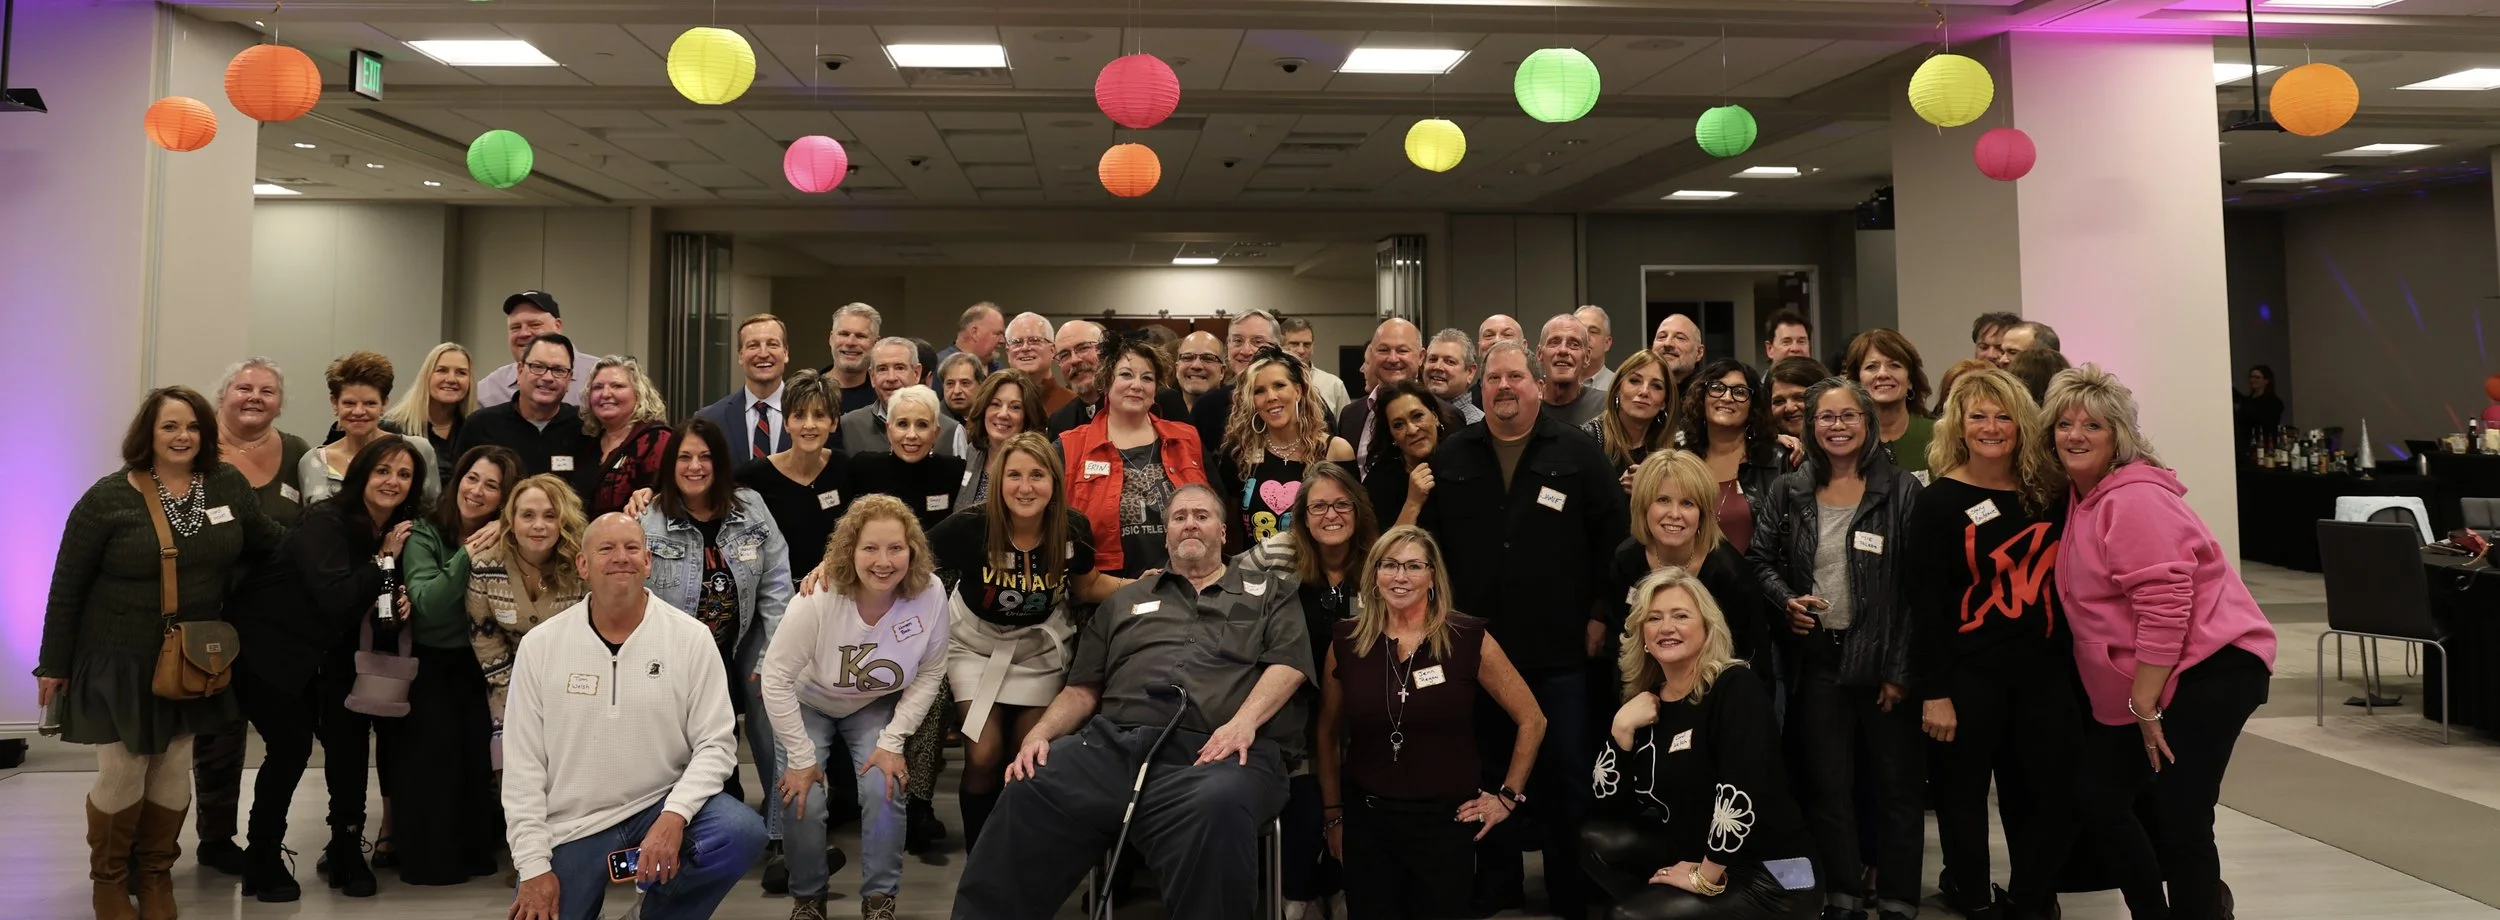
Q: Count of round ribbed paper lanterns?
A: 13